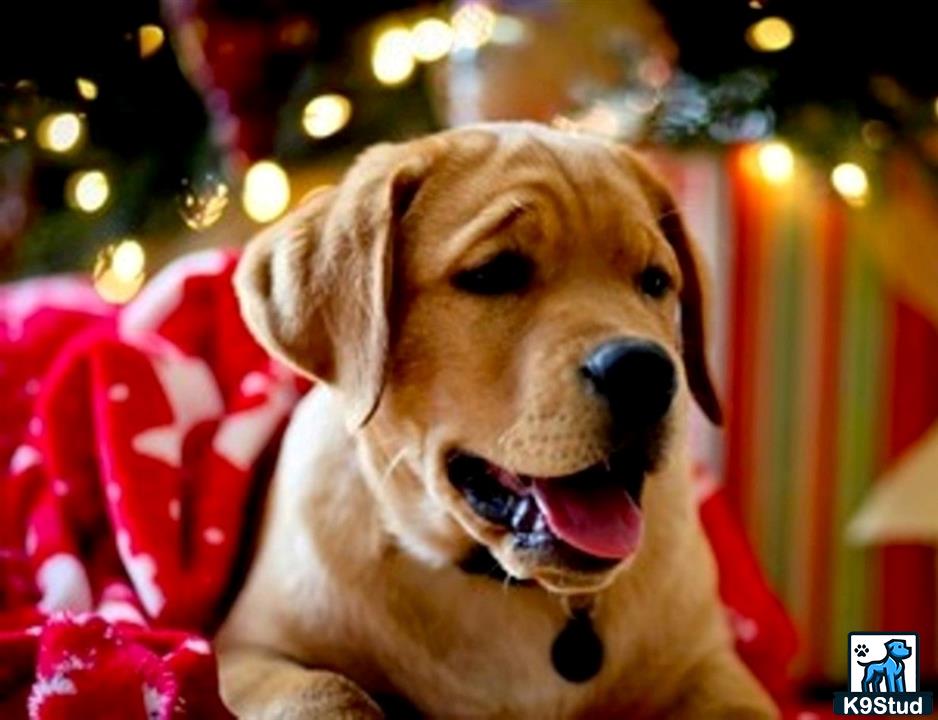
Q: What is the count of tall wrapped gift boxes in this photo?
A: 1